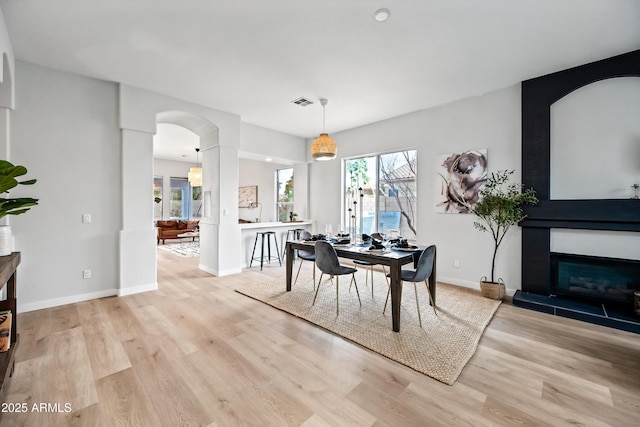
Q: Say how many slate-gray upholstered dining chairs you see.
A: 4